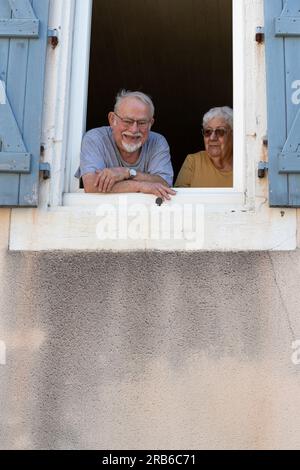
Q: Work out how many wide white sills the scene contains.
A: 1